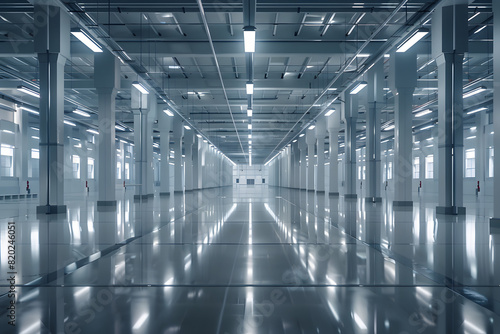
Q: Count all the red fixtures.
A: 5